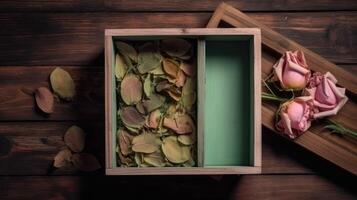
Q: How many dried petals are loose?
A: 5